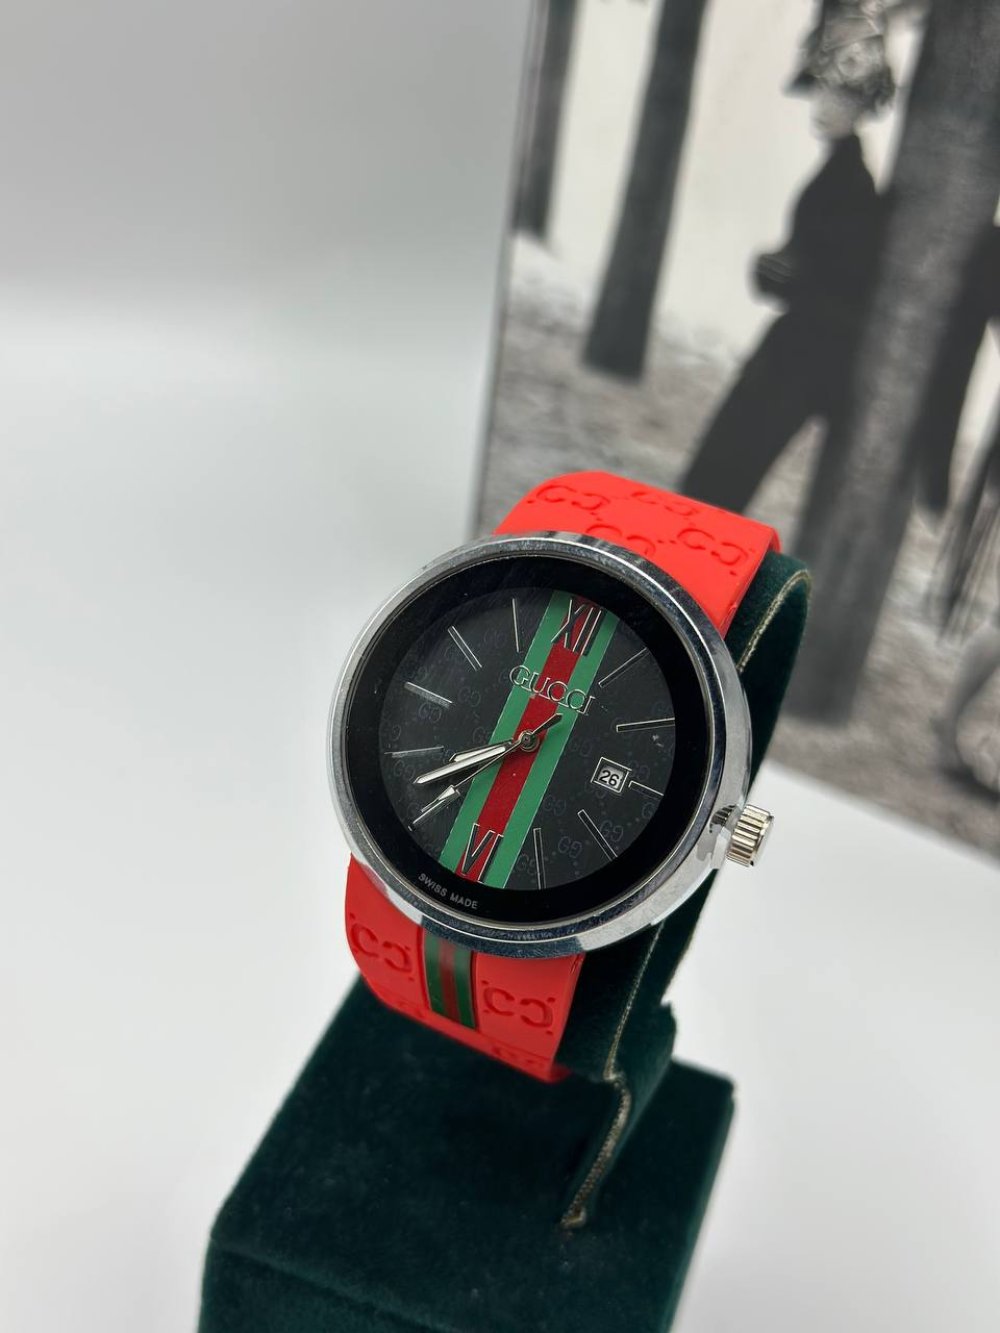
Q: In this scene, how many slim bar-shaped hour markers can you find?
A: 10